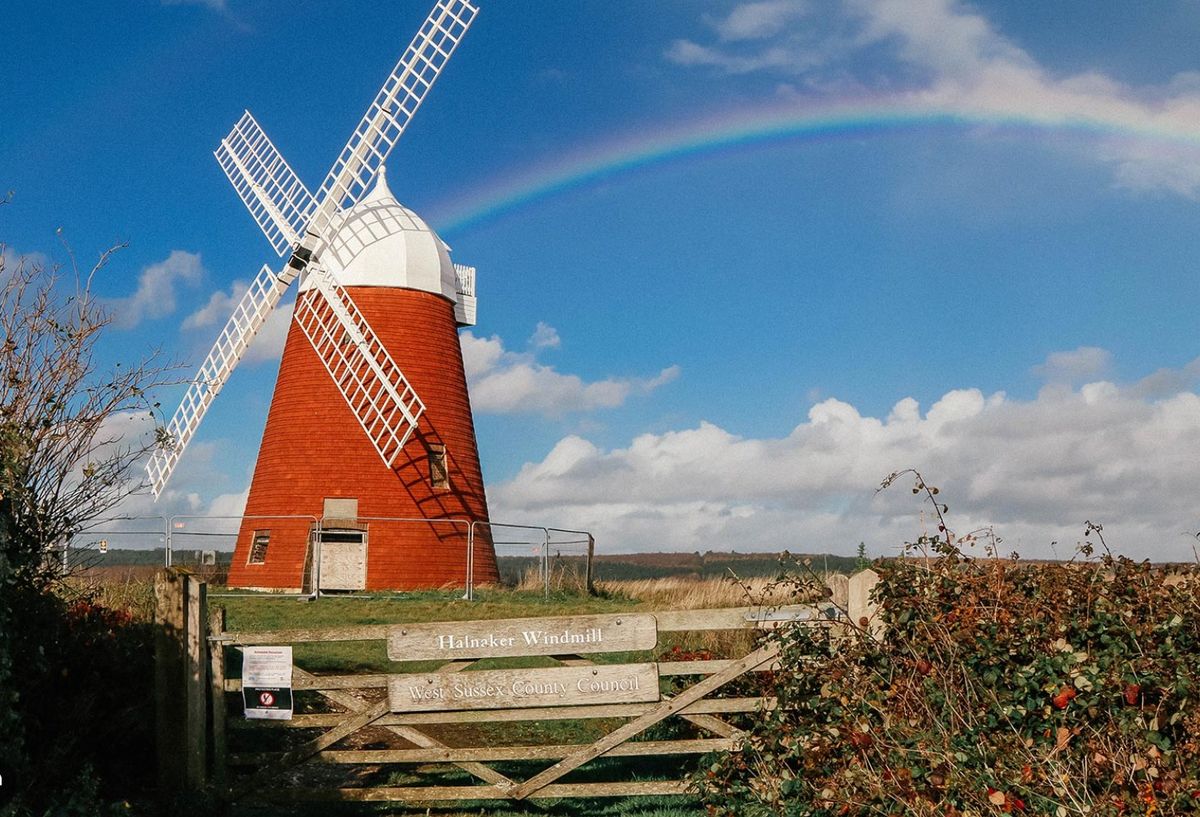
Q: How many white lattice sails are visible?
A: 4